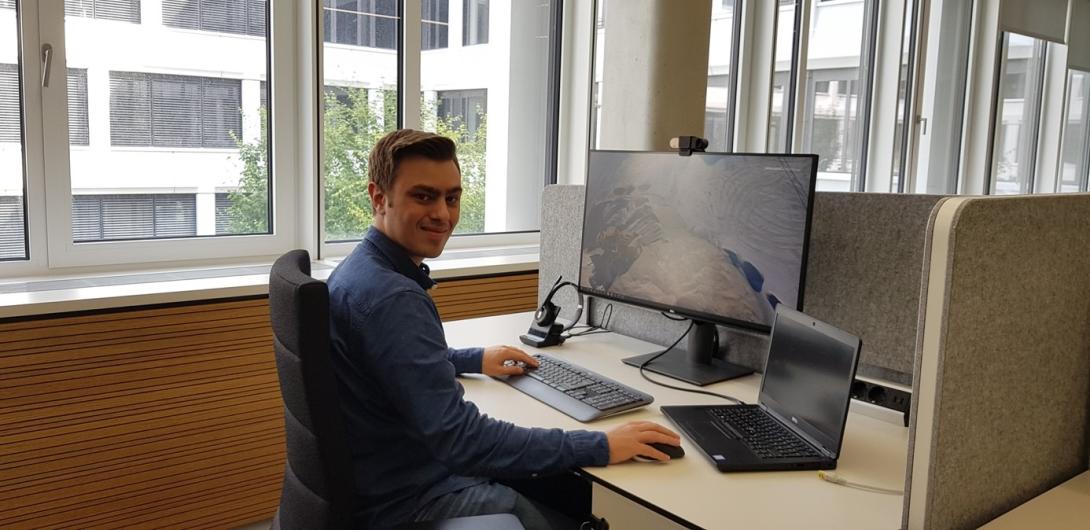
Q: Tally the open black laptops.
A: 1